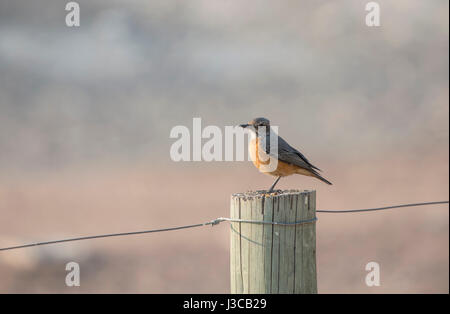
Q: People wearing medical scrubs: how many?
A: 0